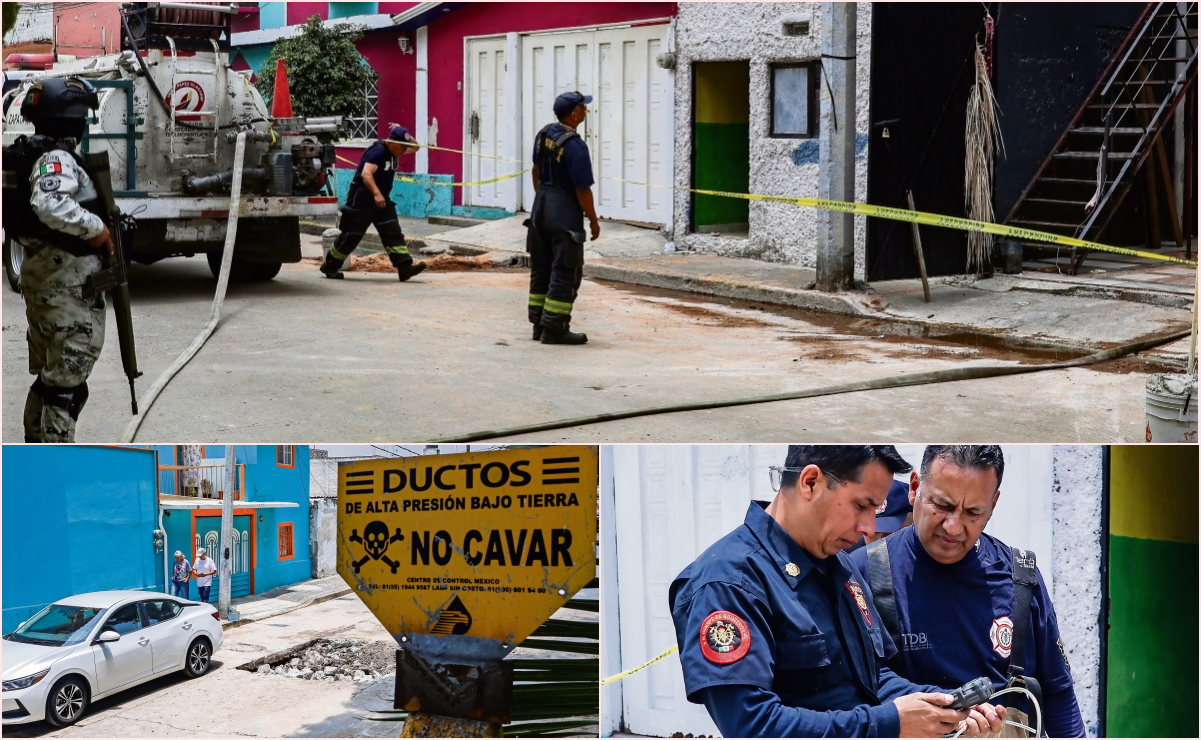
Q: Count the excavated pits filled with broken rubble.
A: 1